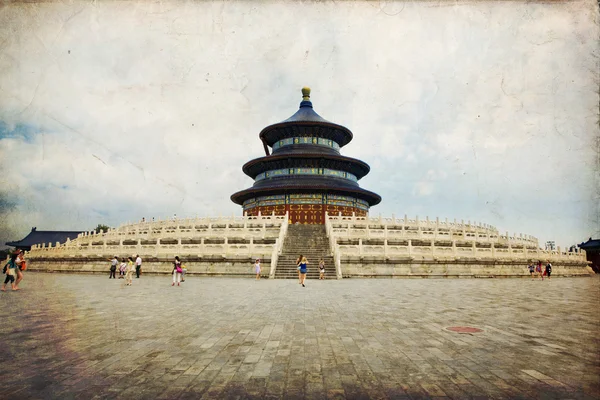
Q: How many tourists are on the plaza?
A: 15